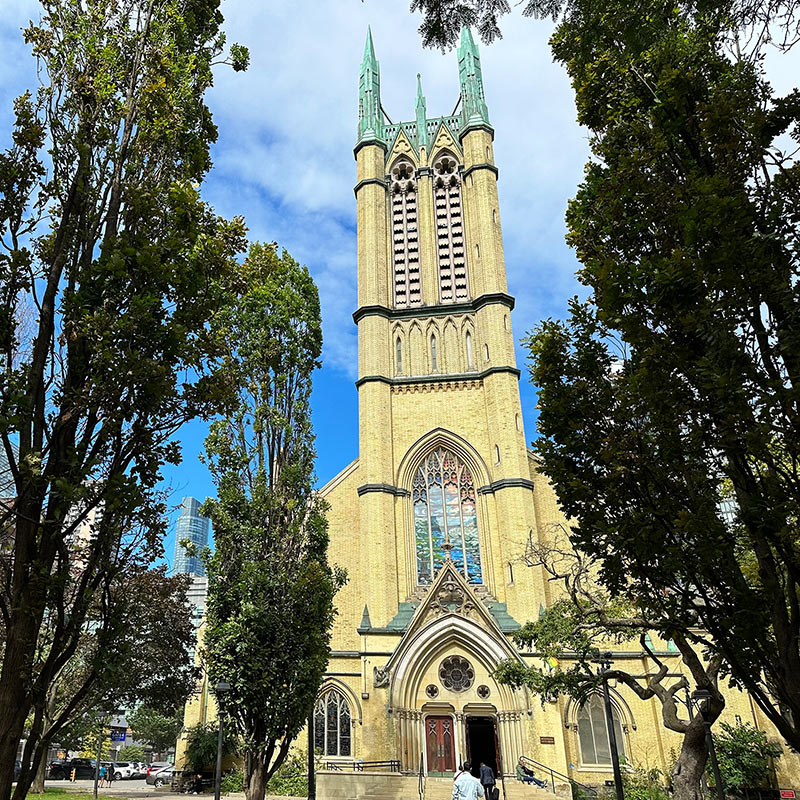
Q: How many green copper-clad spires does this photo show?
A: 3